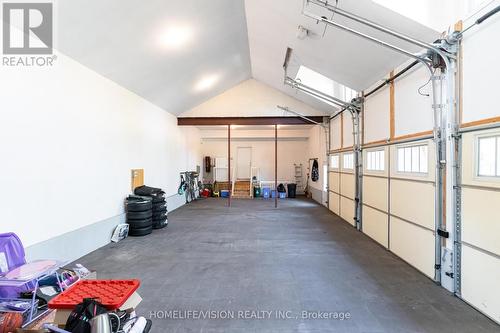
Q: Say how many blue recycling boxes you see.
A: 3